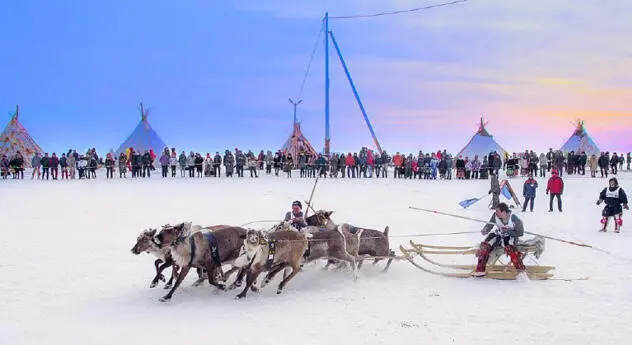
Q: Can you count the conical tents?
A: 5